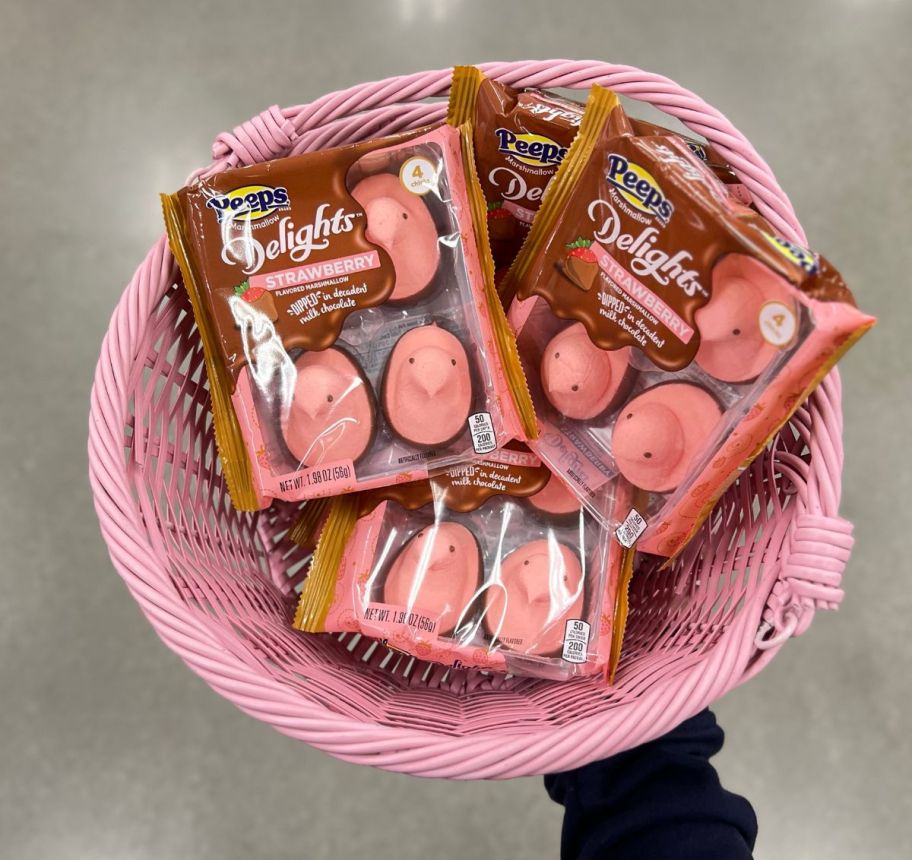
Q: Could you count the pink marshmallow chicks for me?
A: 9